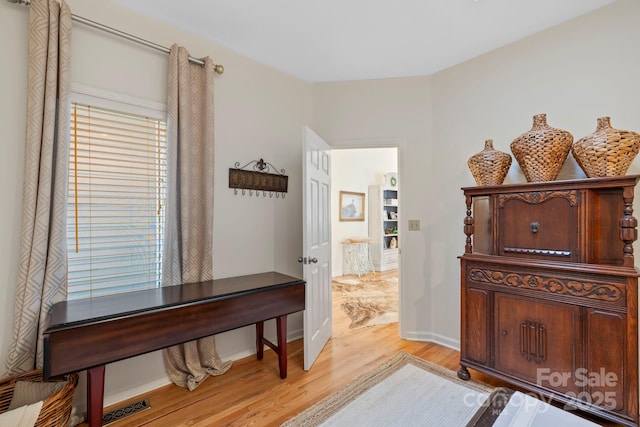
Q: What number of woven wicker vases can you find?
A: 3